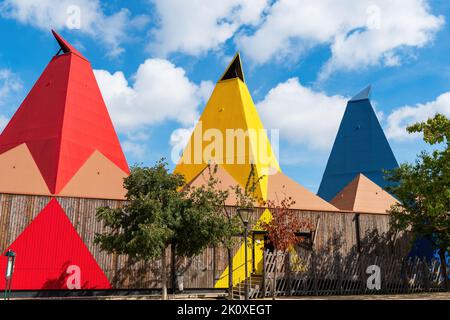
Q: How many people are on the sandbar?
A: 0